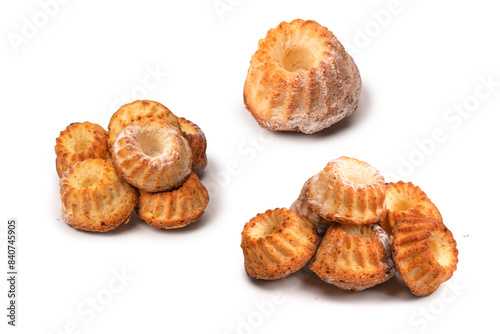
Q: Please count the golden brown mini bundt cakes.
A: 13